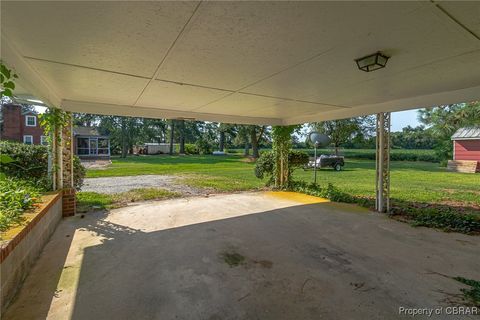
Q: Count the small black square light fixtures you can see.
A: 1